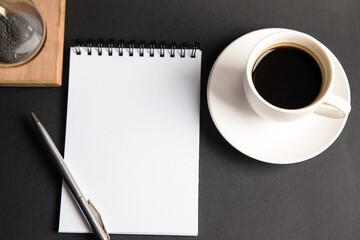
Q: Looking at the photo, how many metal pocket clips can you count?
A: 1